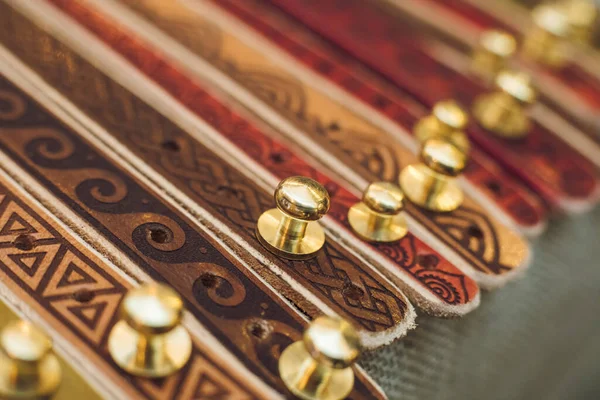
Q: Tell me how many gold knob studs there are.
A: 11